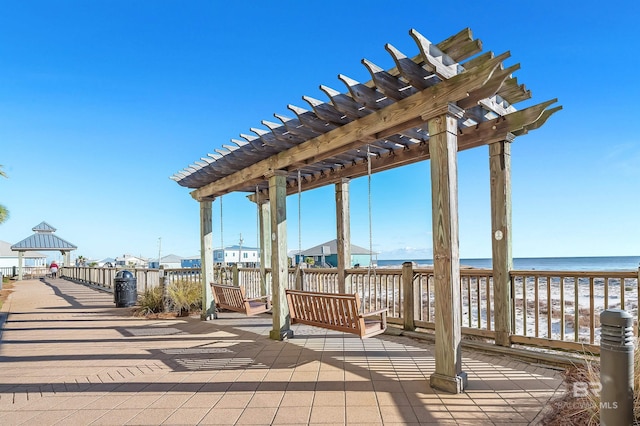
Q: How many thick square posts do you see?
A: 6